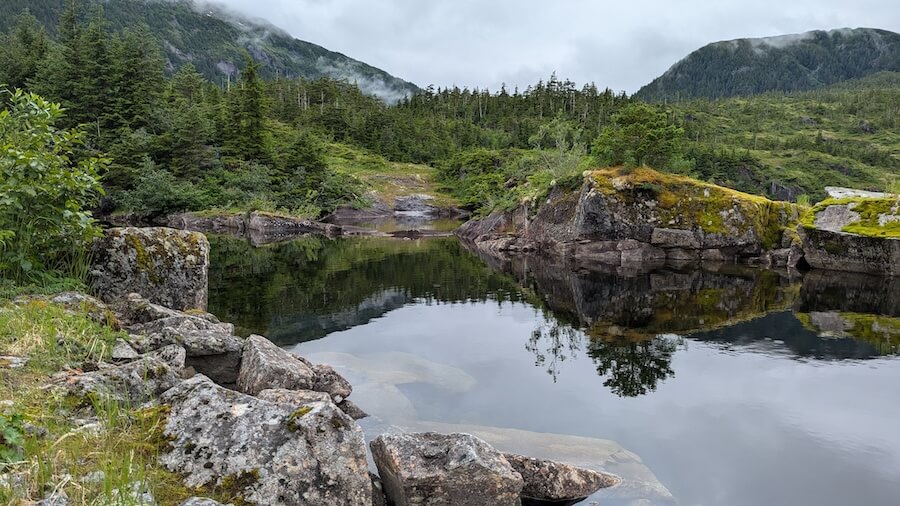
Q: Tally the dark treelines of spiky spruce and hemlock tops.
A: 1